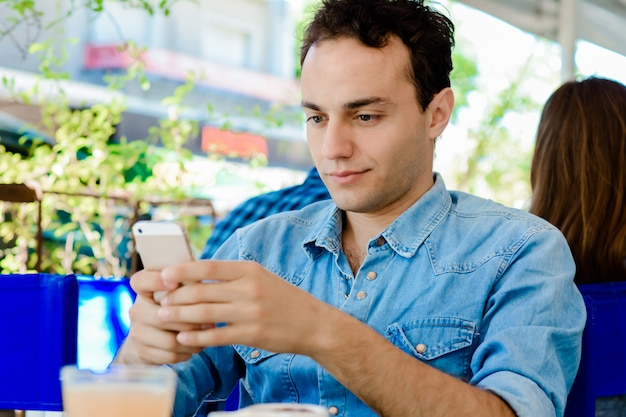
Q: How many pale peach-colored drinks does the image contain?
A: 1